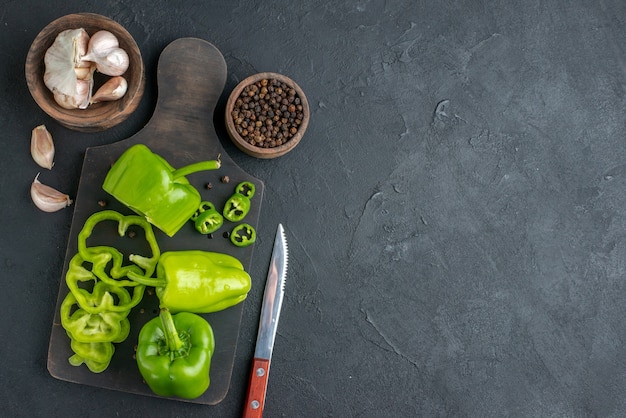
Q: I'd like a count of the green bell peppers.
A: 3